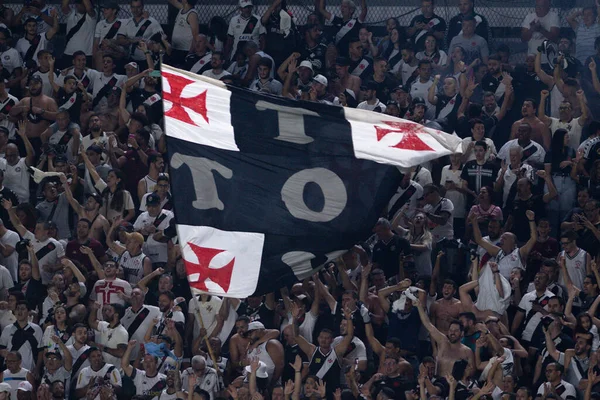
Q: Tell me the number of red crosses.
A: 3